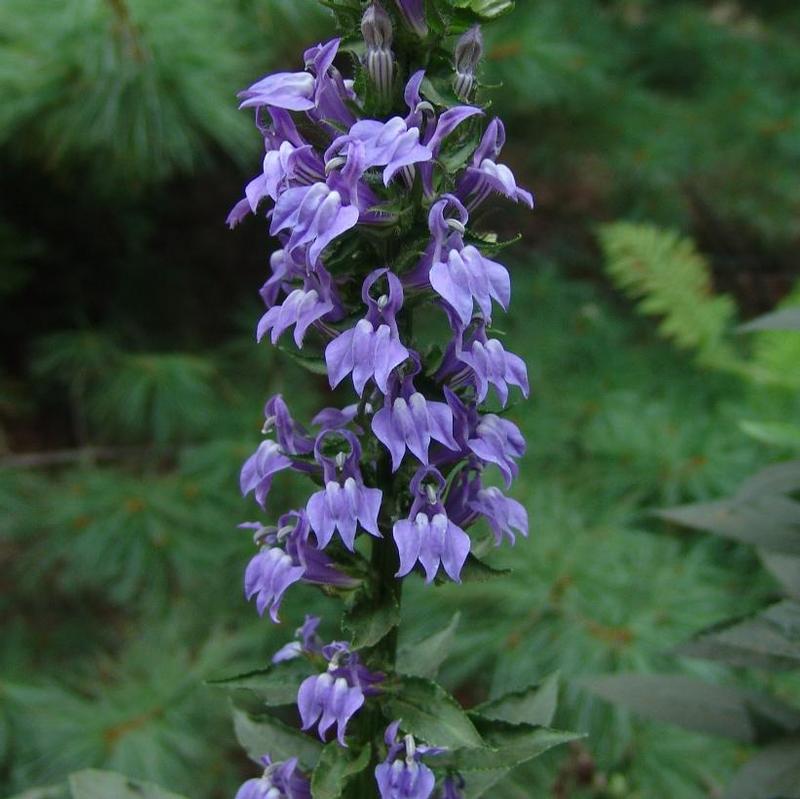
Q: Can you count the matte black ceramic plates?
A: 0